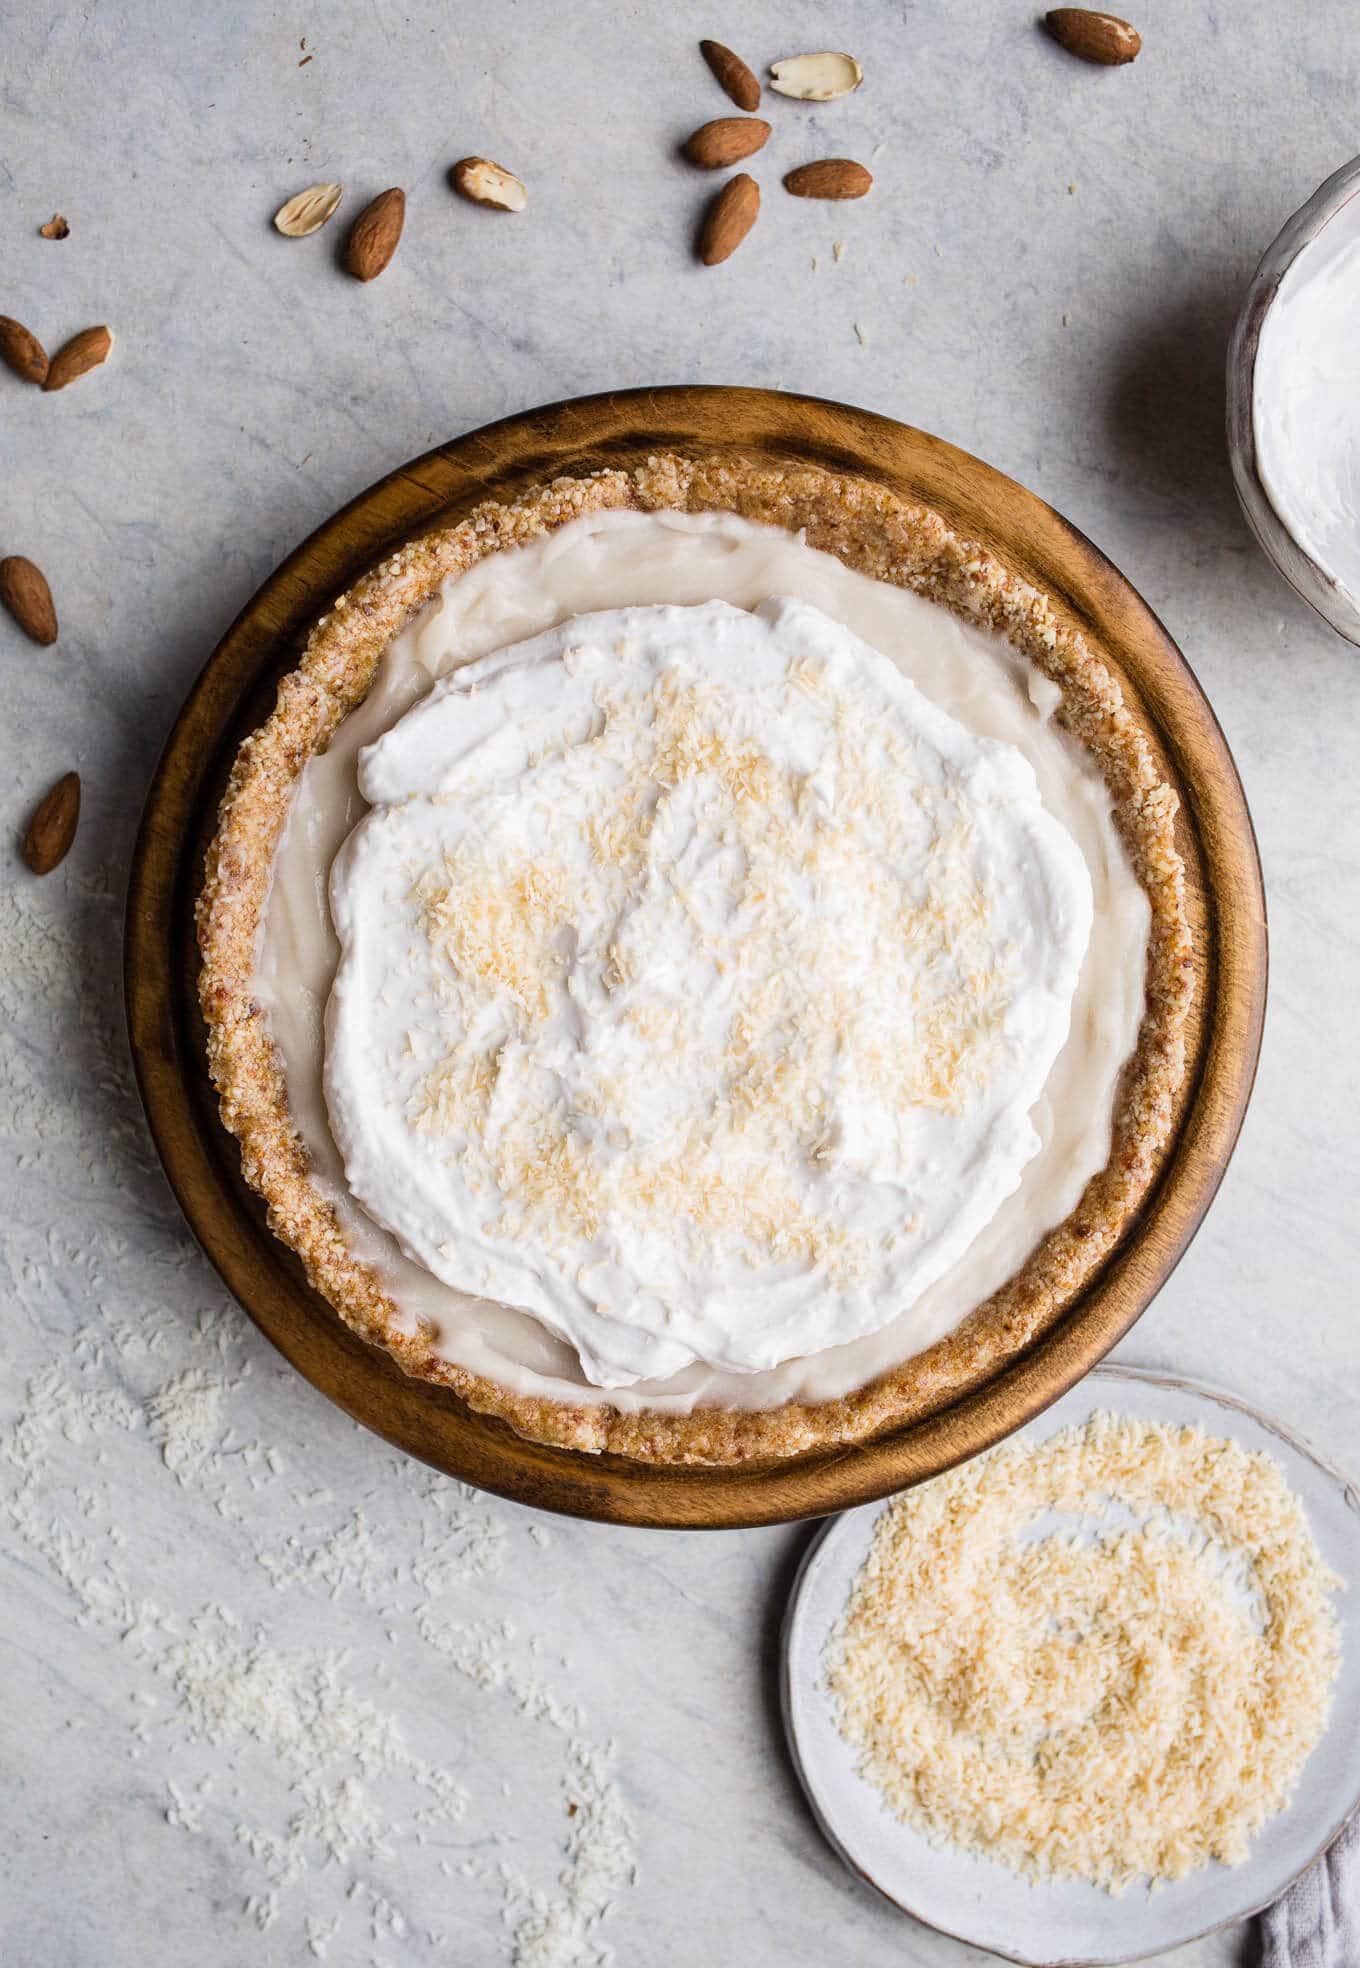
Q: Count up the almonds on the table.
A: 13